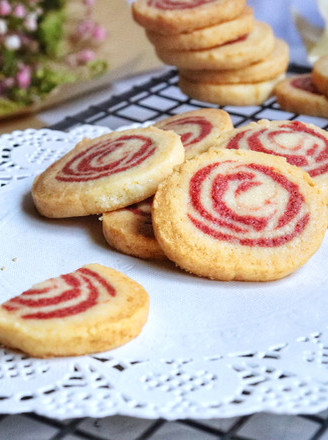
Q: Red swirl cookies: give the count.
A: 13